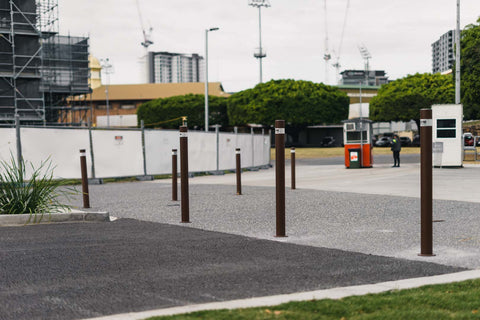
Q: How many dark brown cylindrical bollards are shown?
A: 7